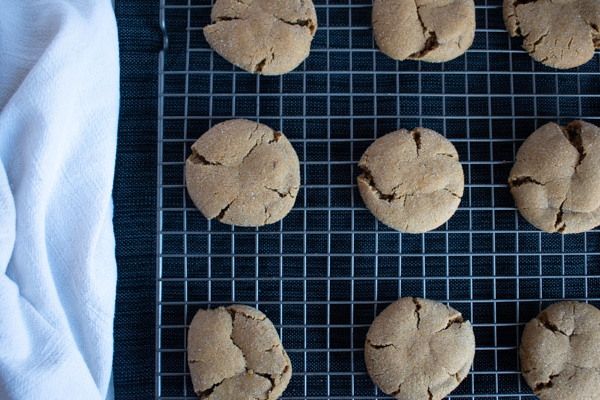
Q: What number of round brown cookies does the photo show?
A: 9